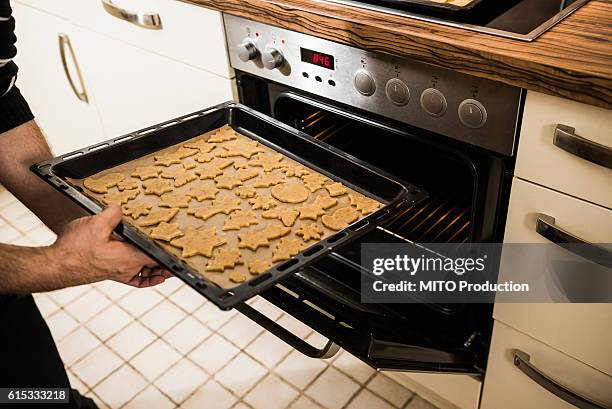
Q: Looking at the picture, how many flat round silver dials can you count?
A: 4